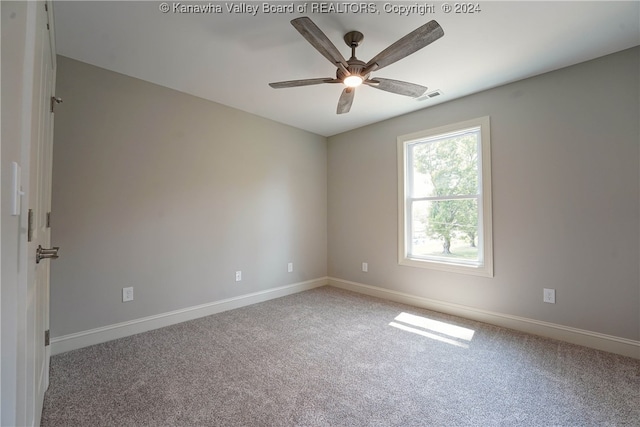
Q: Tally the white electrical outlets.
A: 5